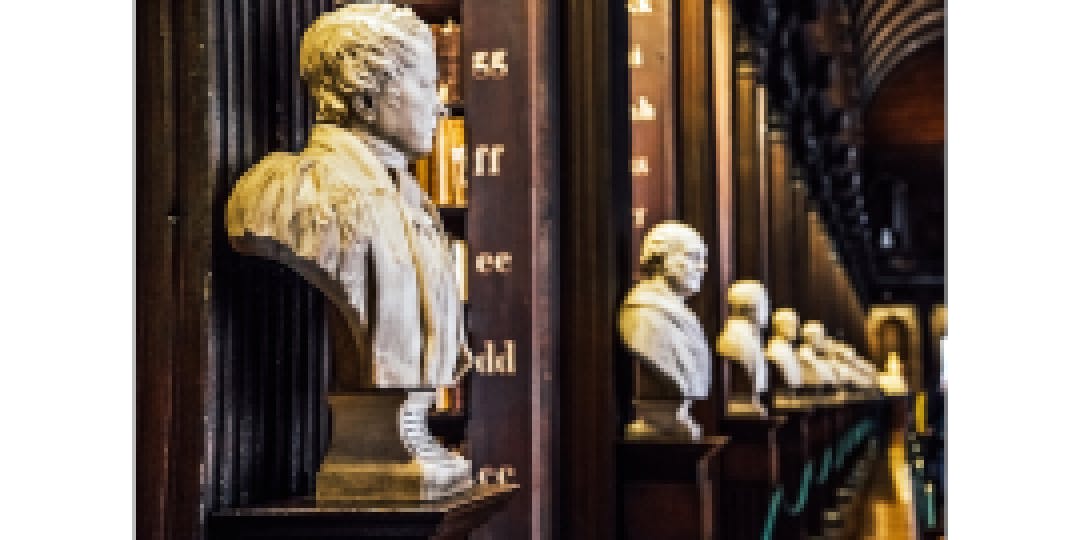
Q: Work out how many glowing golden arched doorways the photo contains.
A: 1